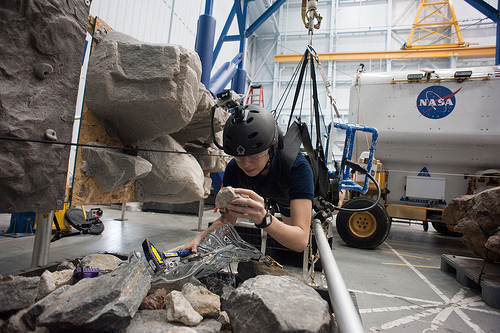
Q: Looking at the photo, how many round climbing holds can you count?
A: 2